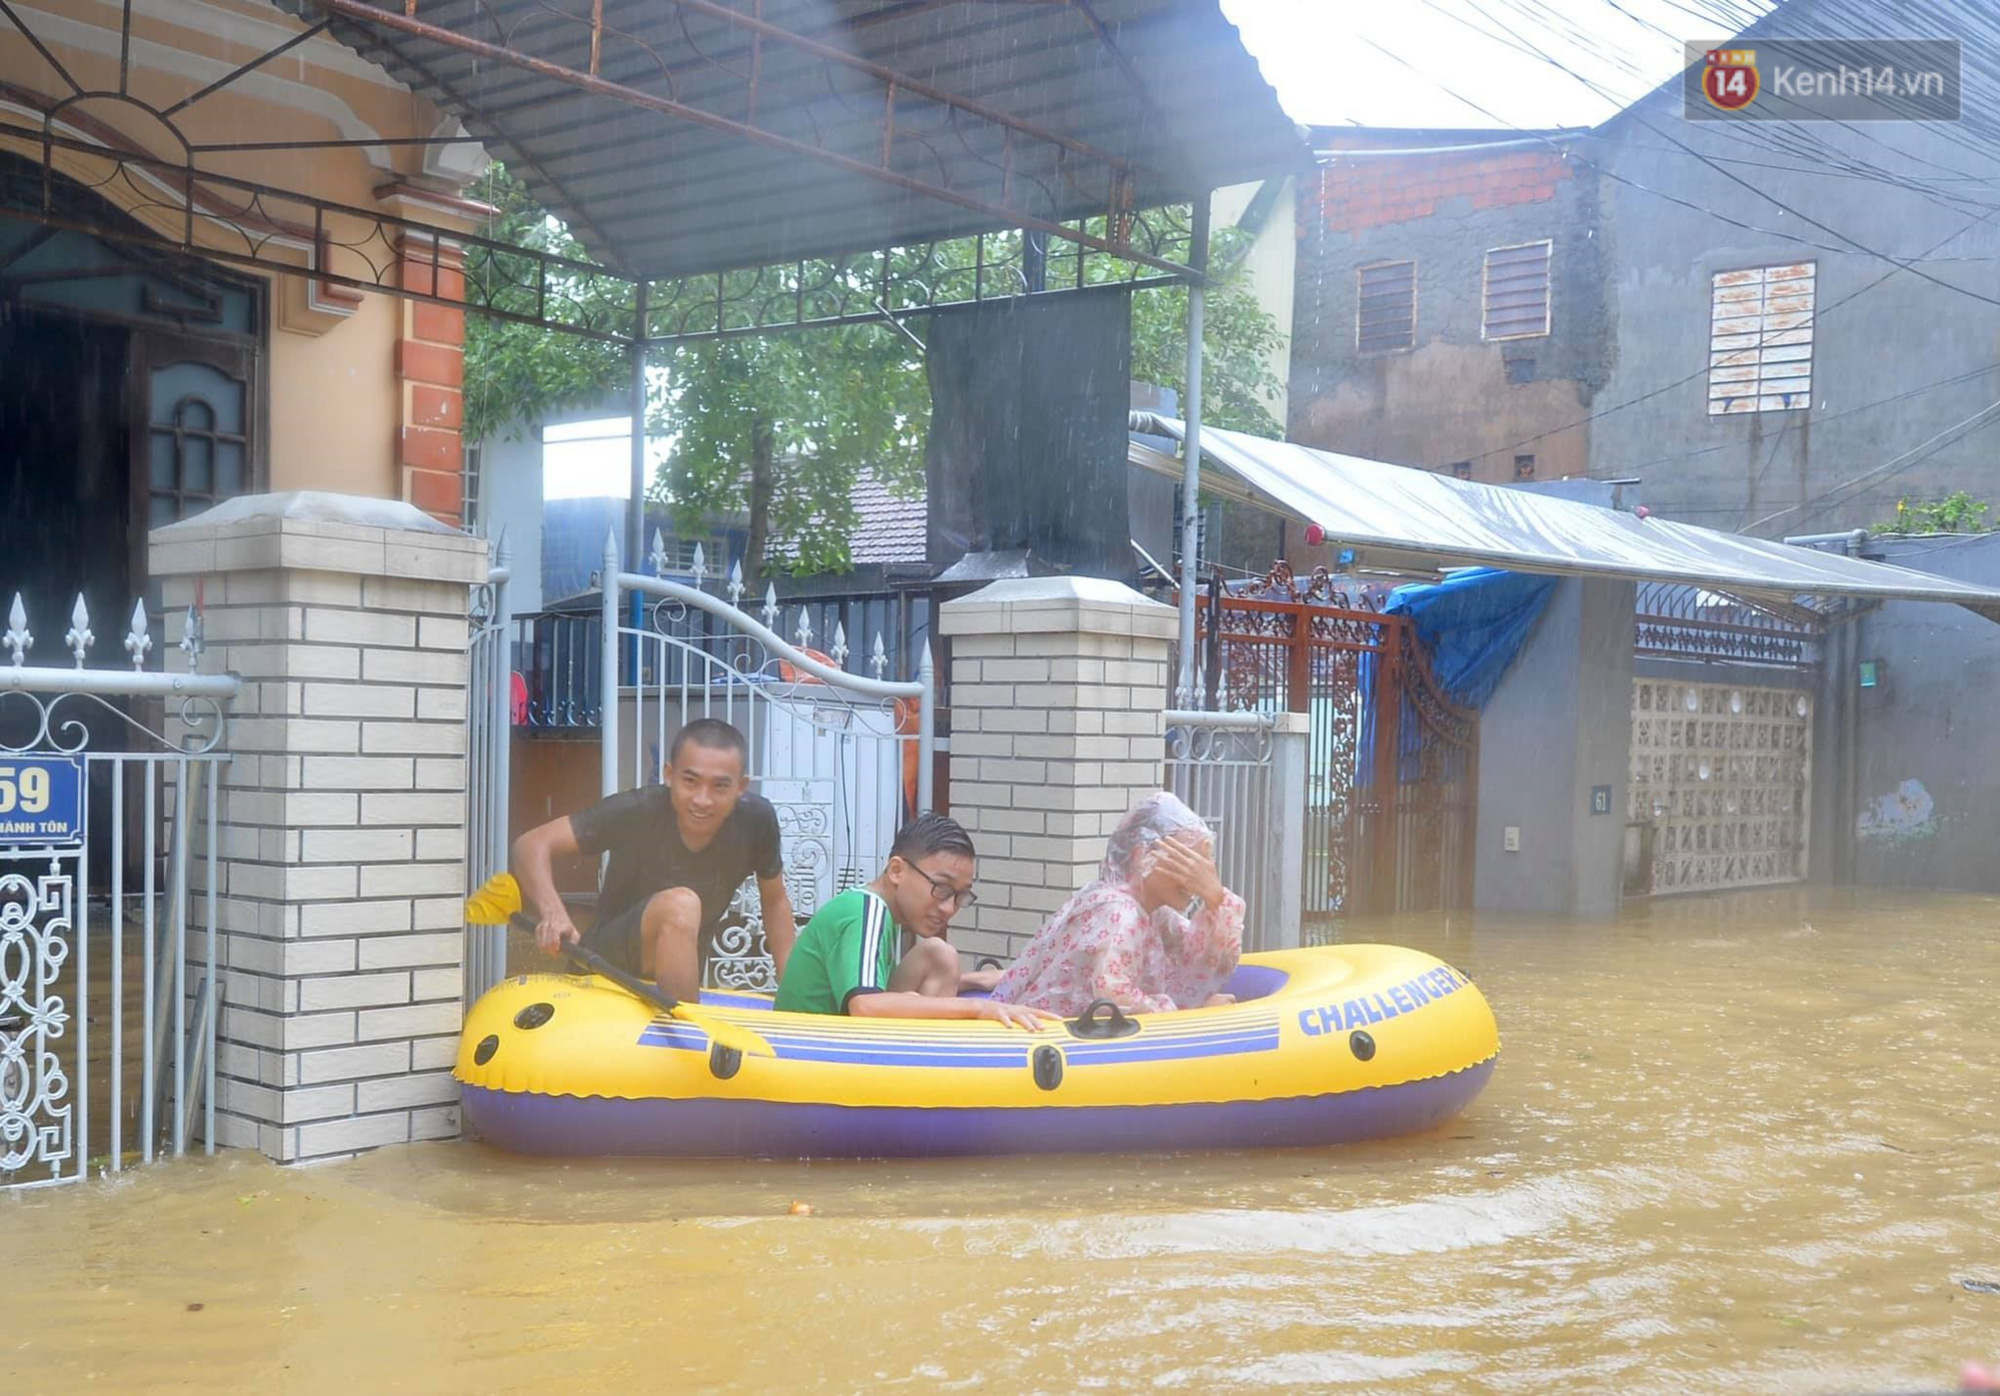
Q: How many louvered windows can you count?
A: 3